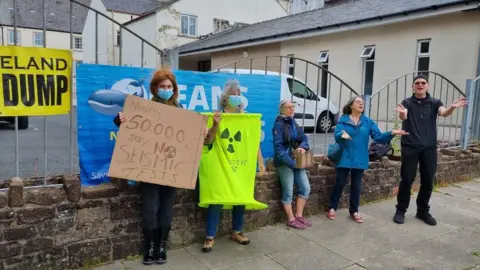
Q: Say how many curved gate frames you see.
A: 3